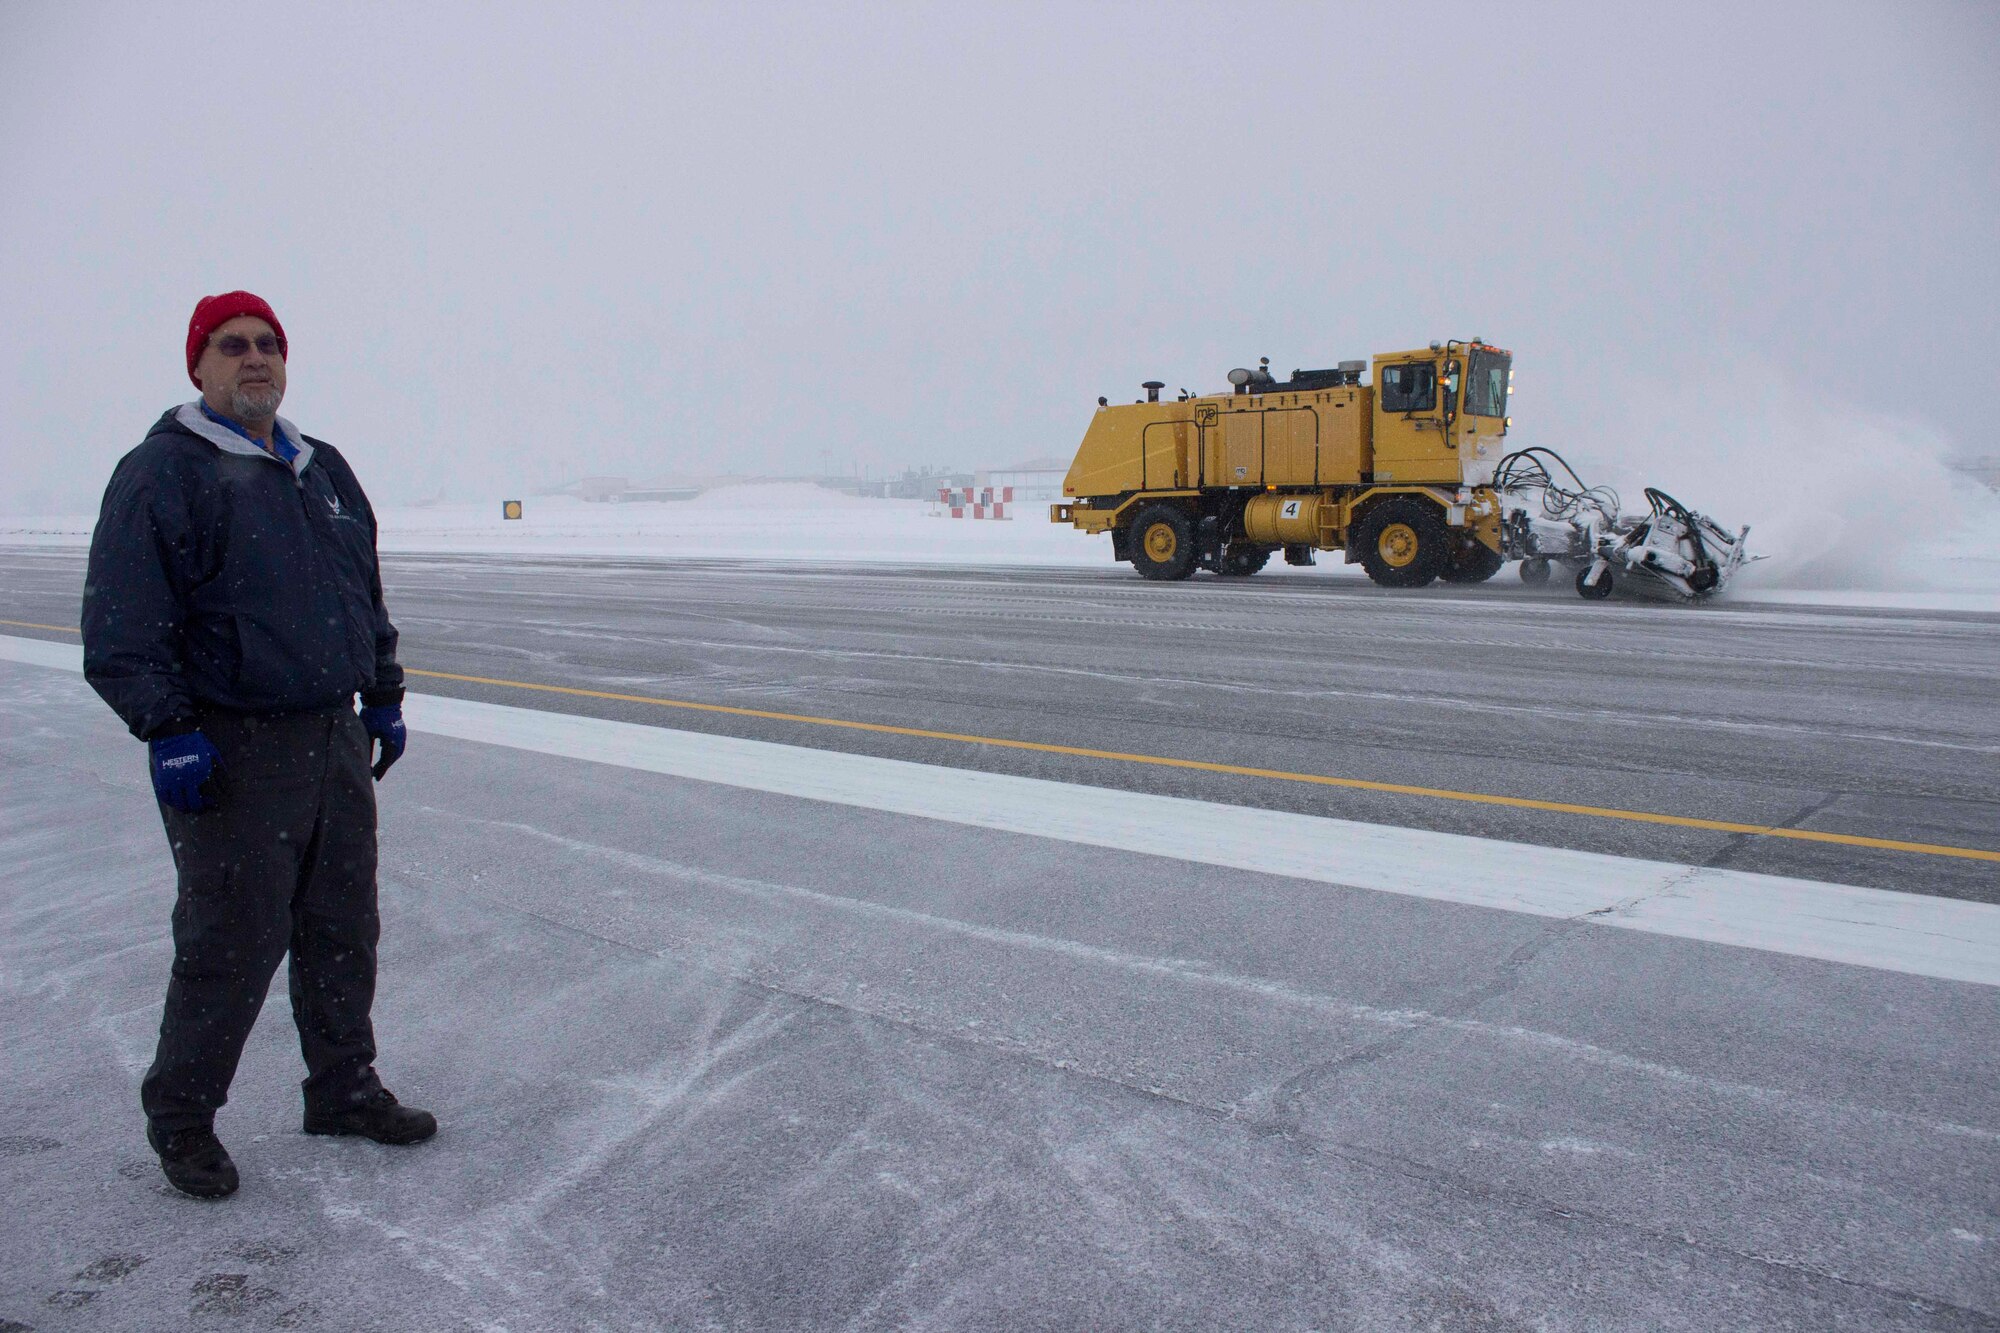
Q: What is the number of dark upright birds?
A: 0